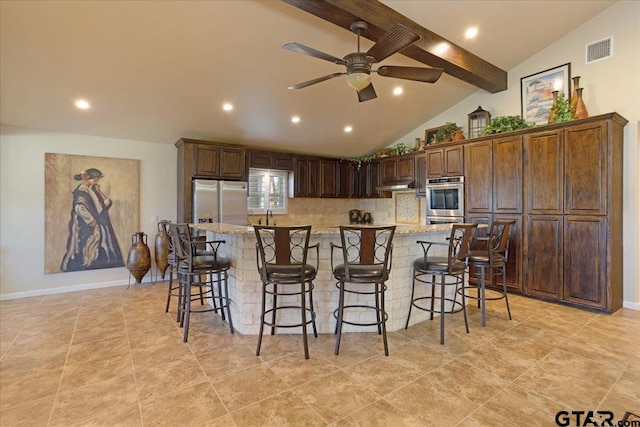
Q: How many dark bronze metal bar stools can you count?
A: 6